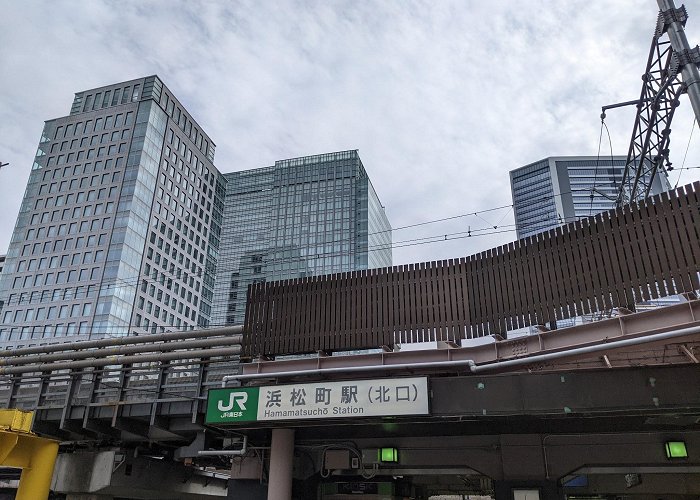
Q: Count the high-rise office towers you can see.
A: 3